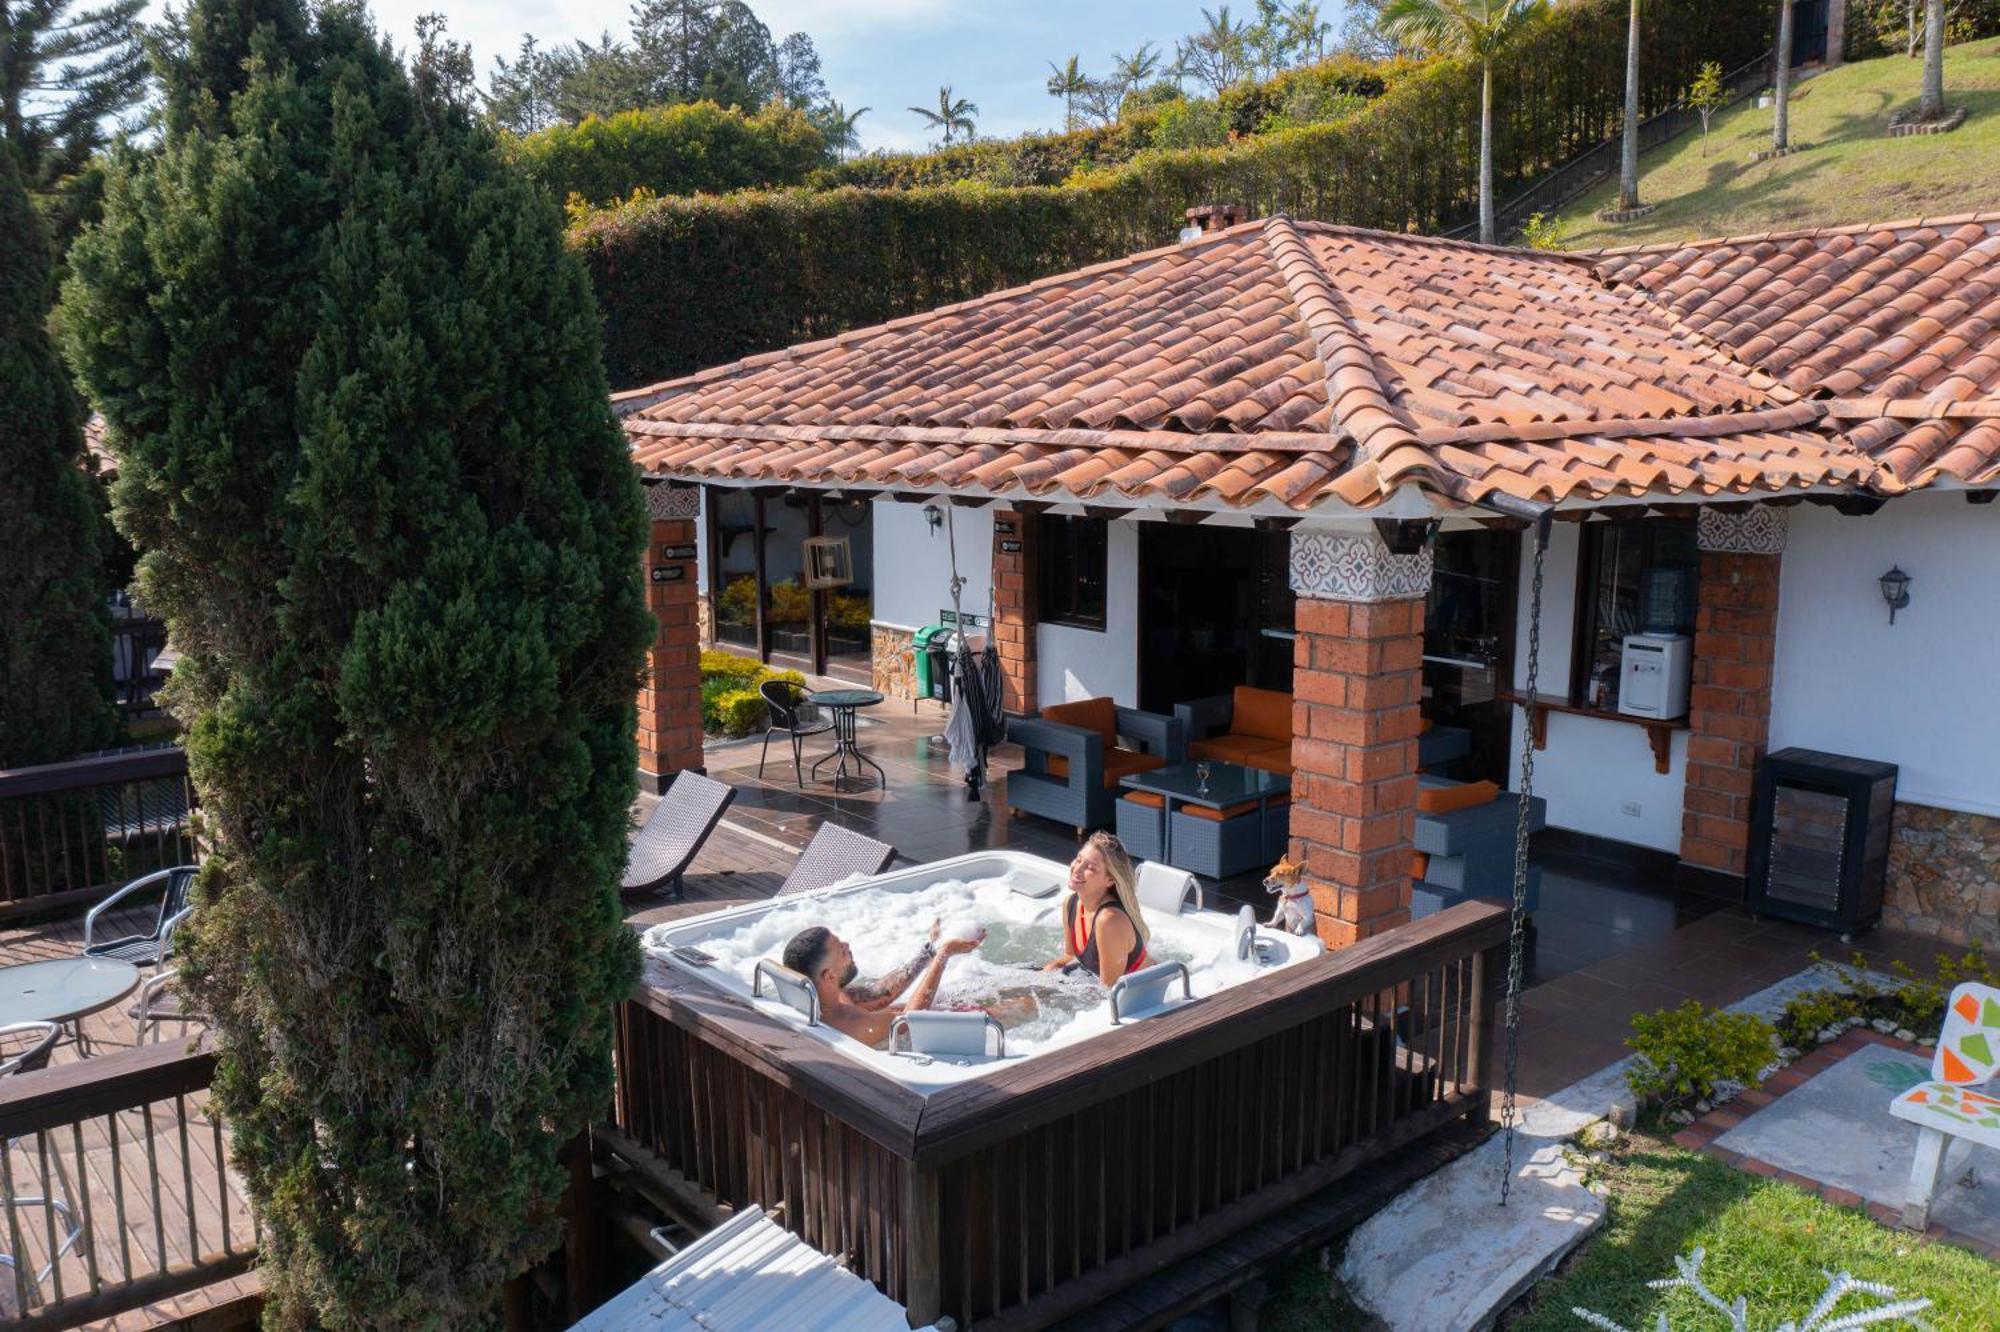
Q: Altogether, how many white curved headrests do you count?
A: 5